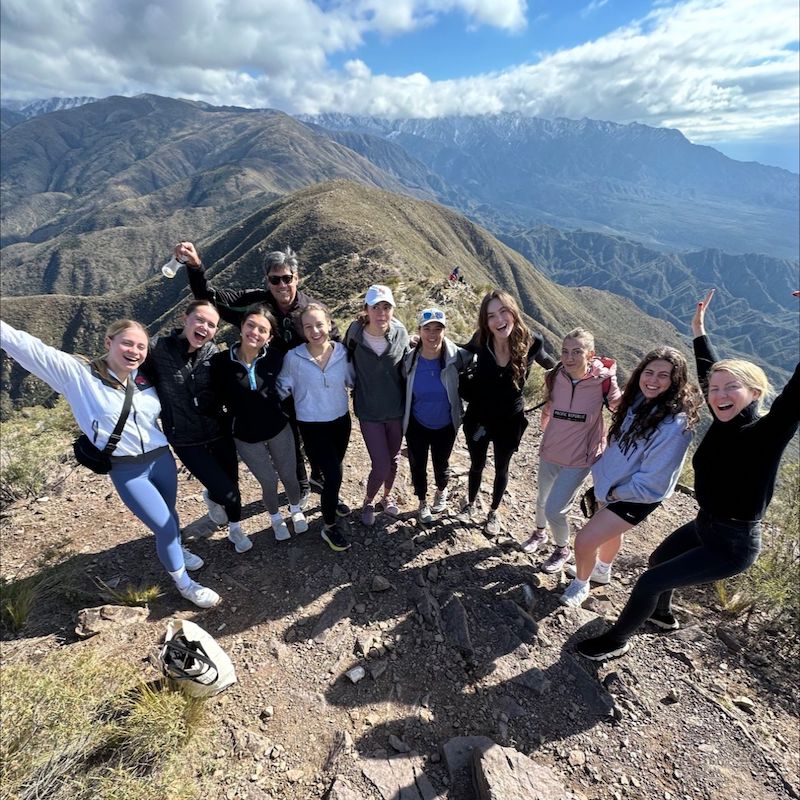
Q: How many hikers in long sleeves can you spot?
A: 11